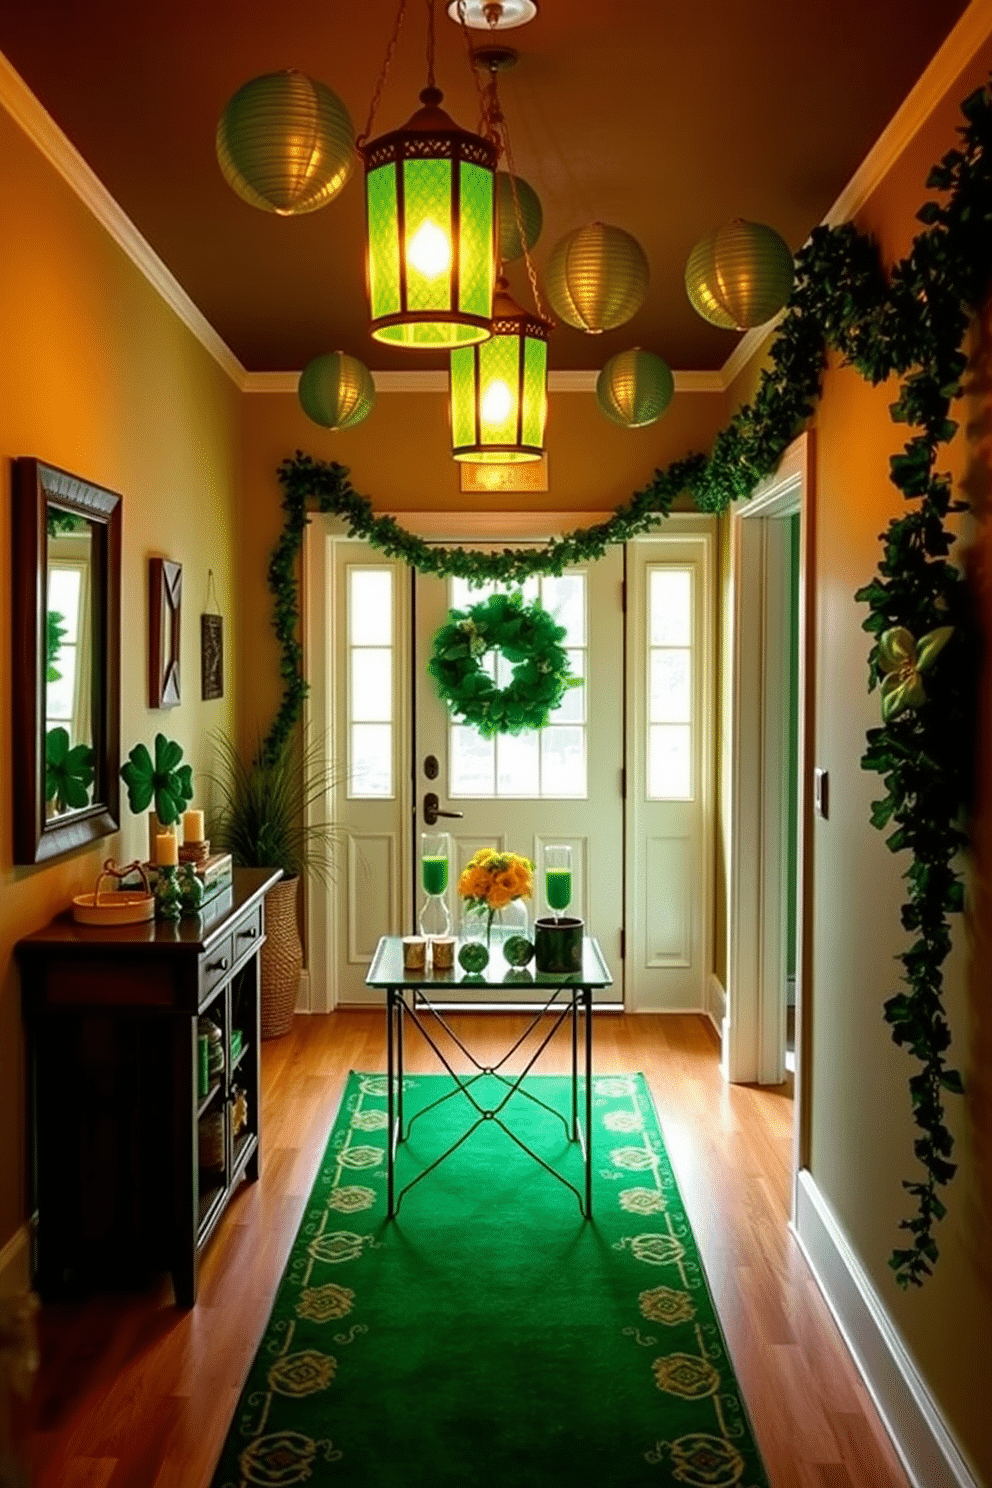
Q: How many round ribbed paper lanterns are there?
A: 6